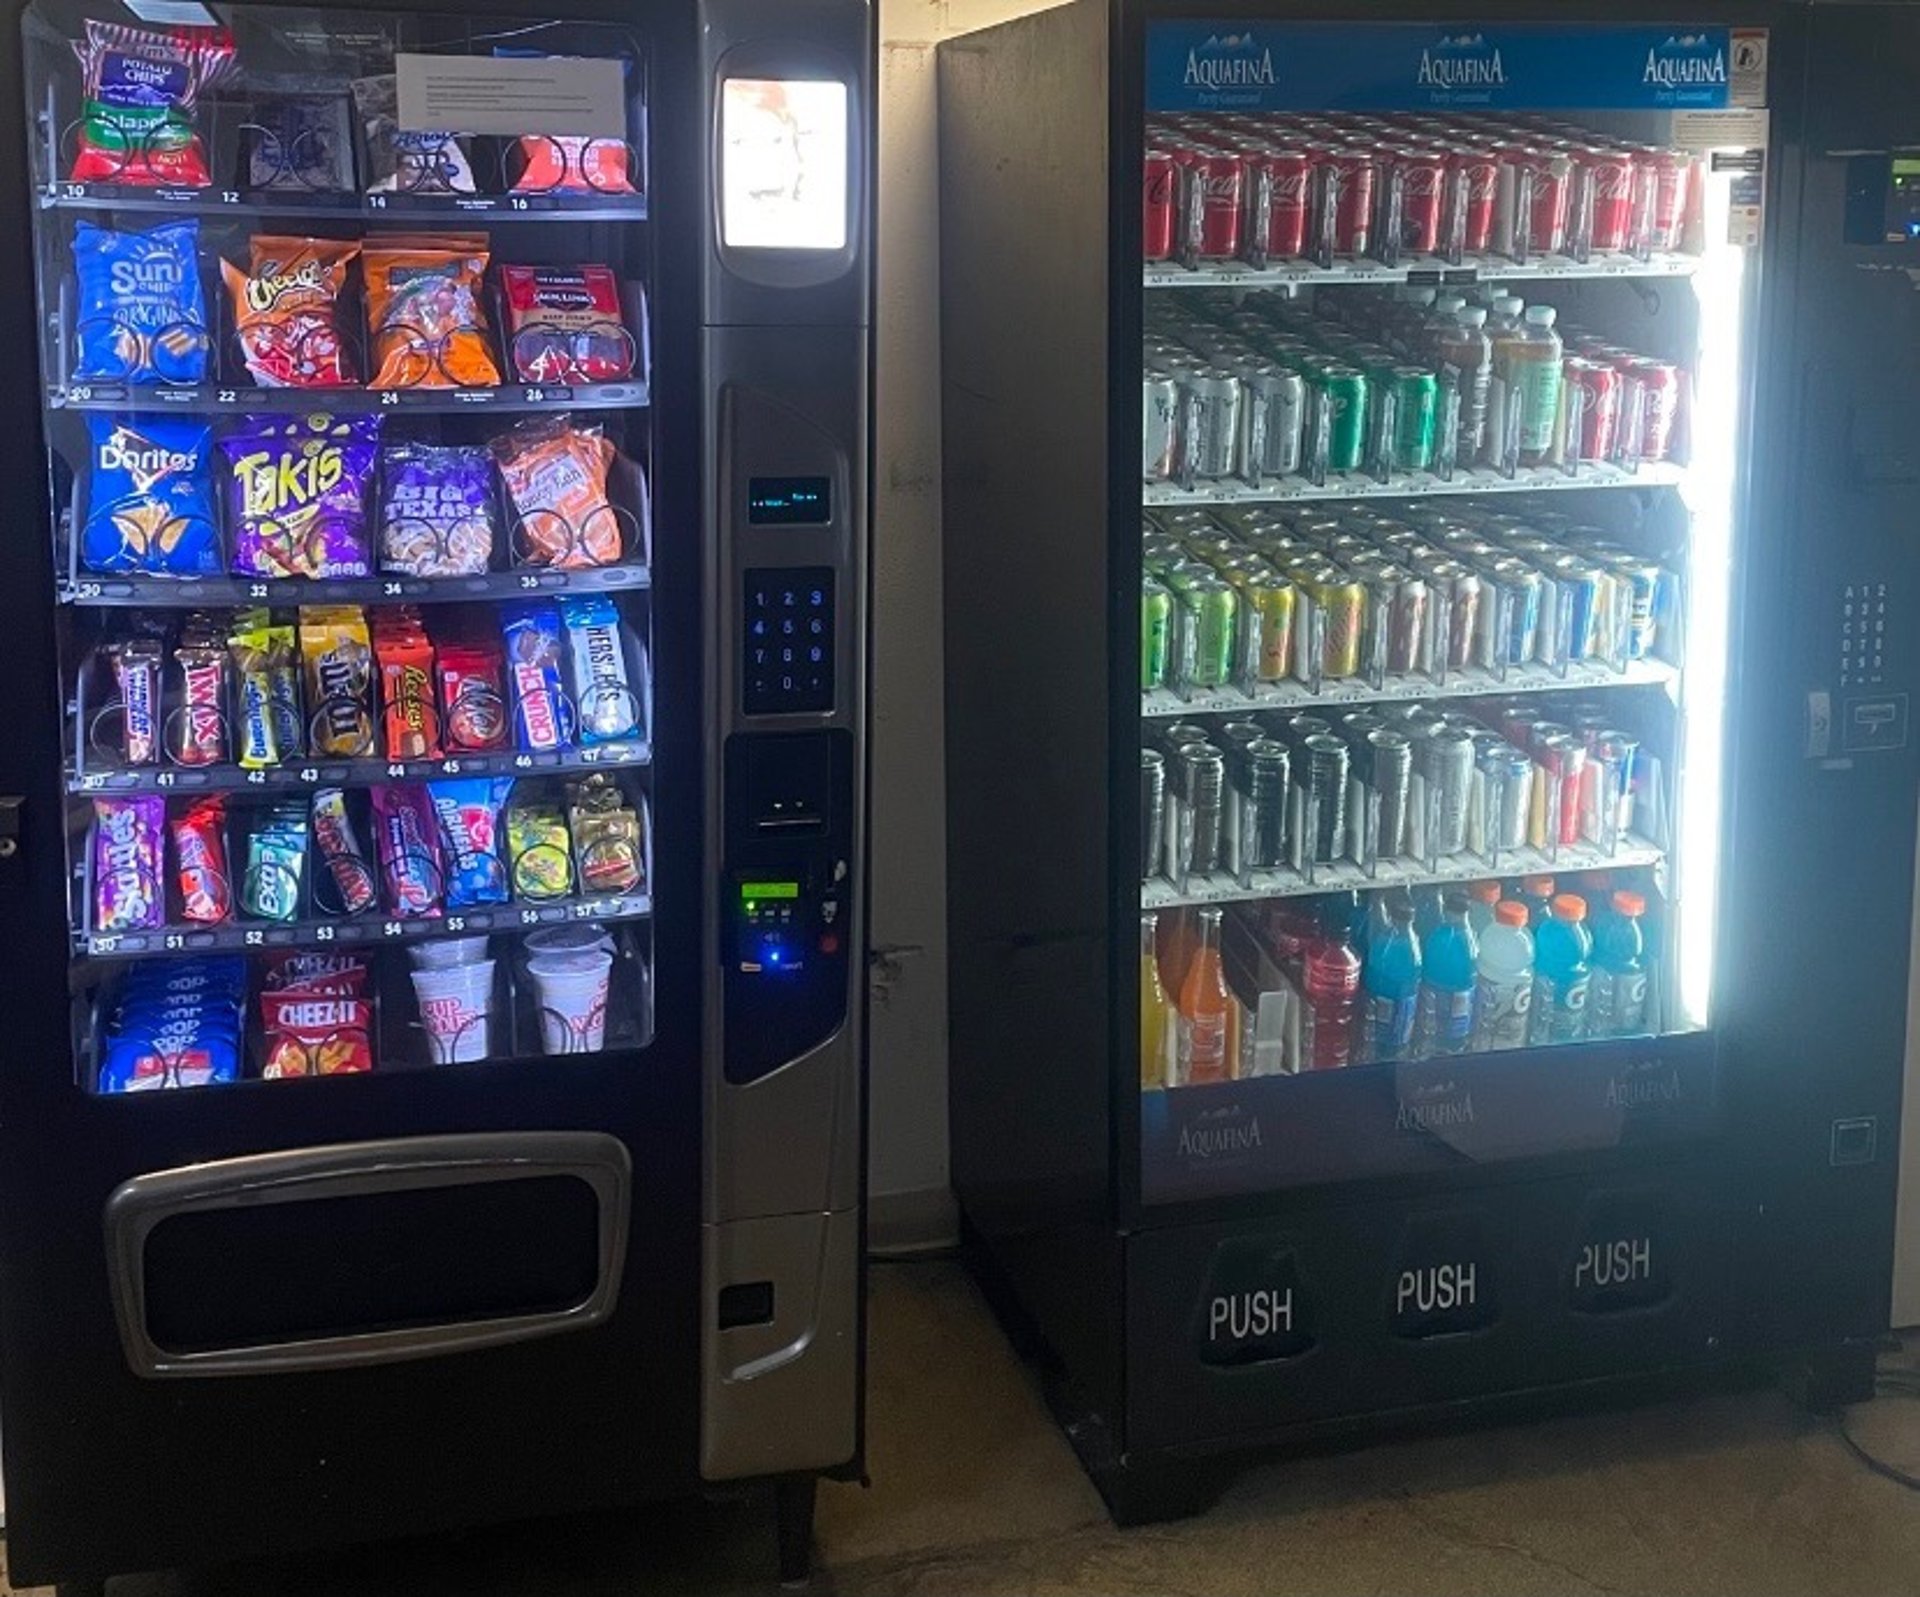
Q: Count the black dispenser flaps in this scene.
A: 4